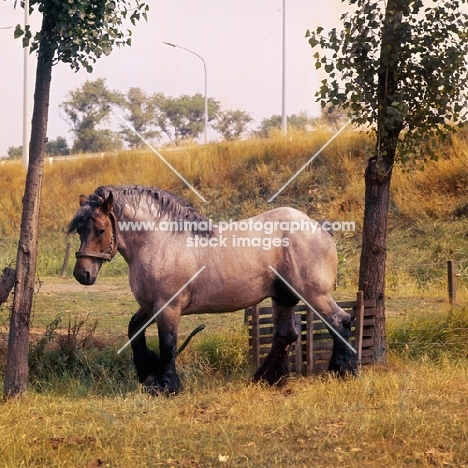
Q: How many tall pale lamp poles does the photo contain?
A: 3